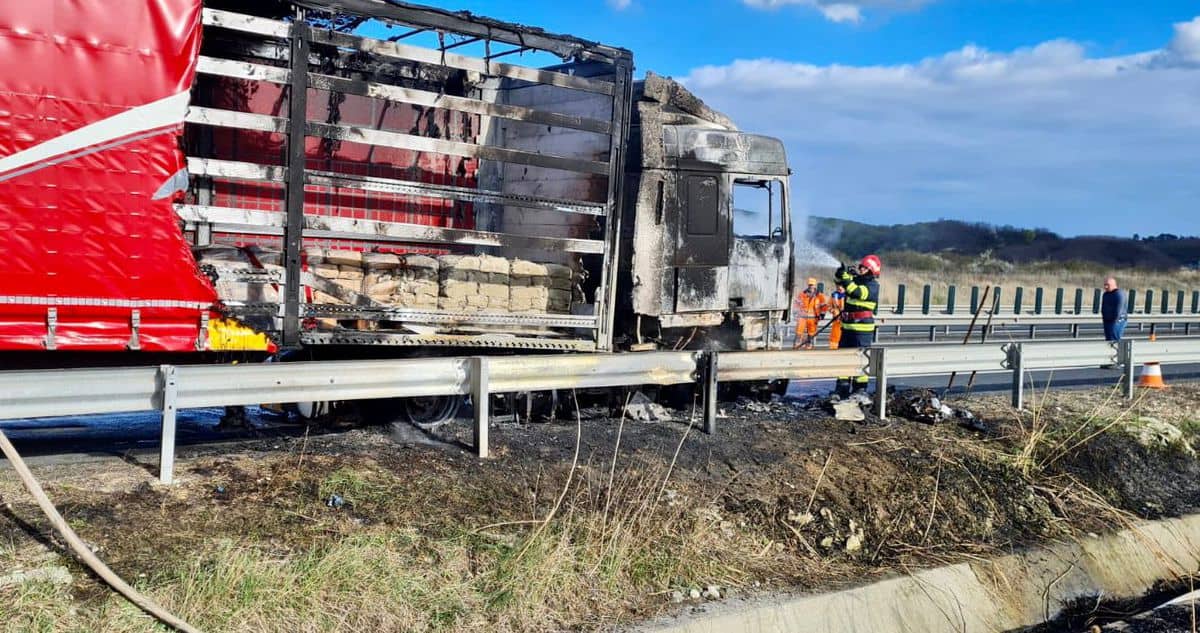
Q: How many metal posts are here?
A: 6